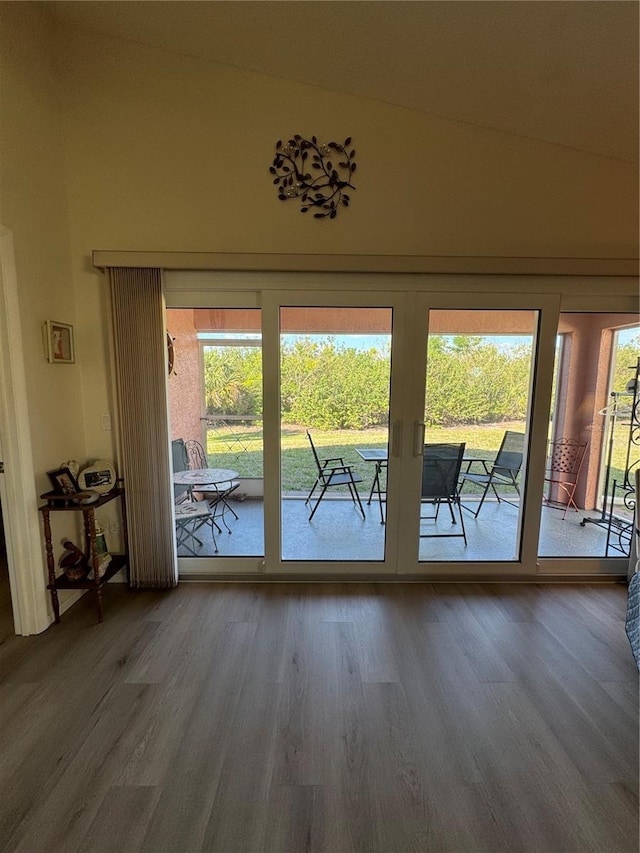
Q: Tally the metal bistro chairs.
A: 3